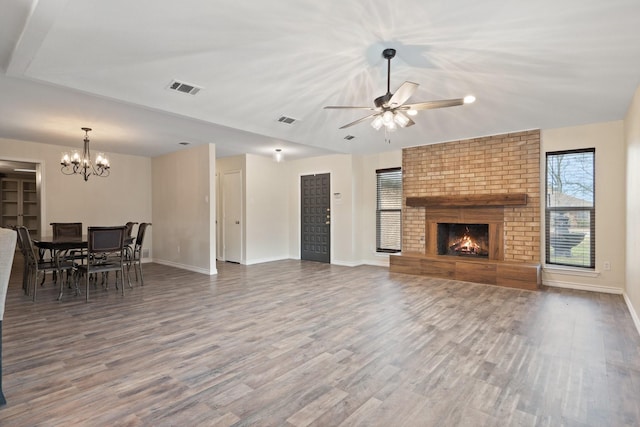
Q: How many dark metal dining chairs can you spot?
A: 6